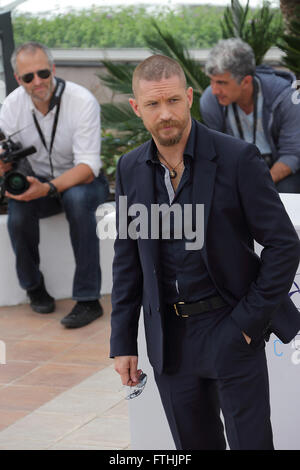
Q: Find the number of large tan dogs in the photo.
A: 0